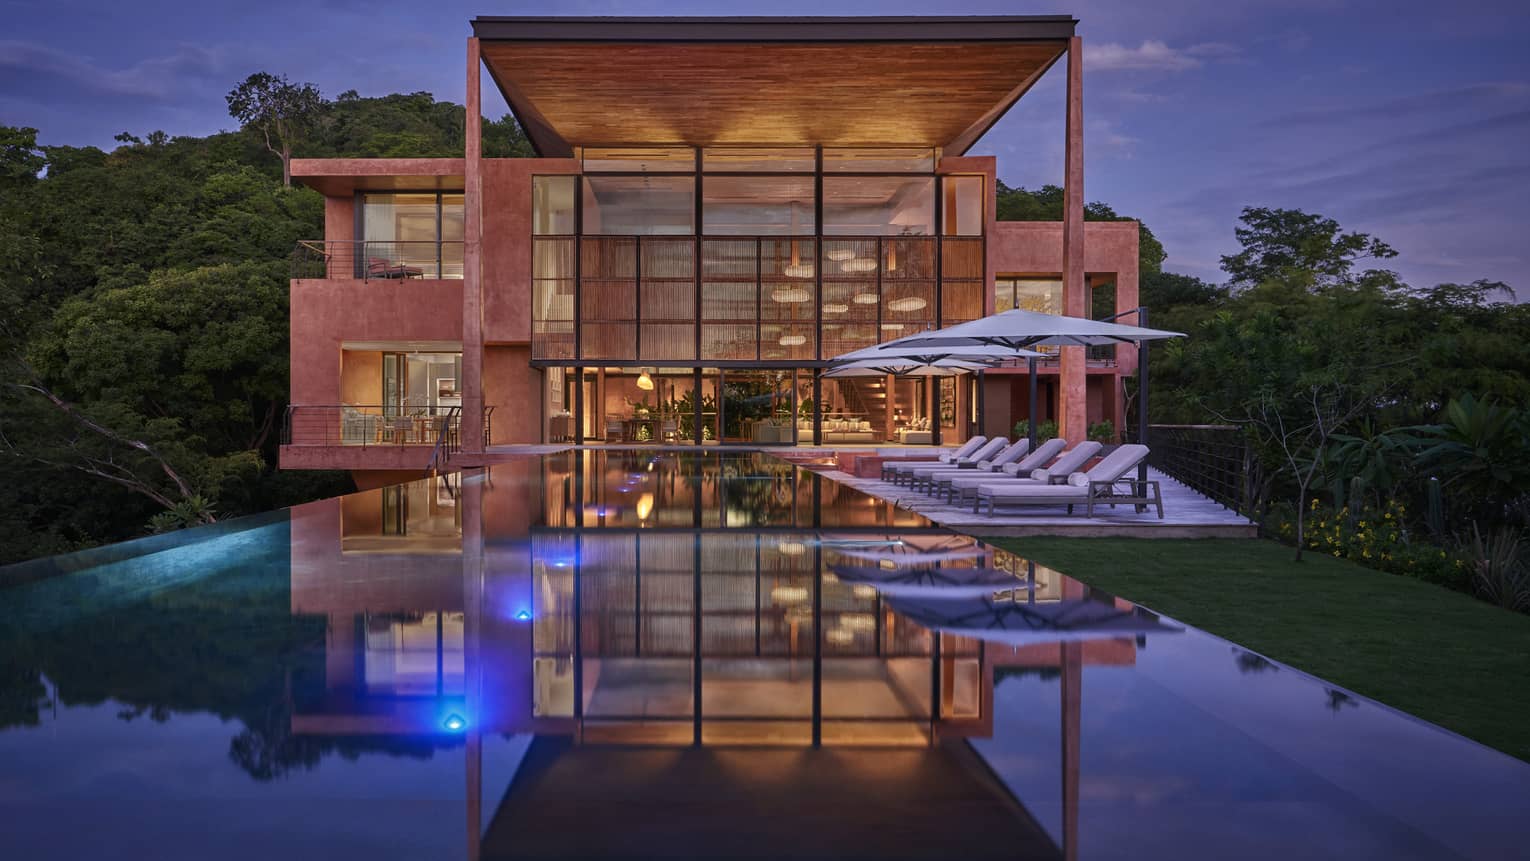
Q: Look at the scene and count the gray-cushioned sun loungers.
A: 6